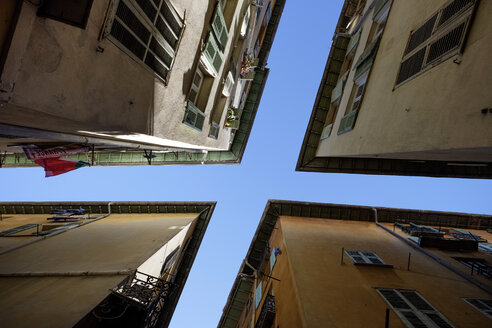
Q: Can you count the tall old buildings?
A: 4